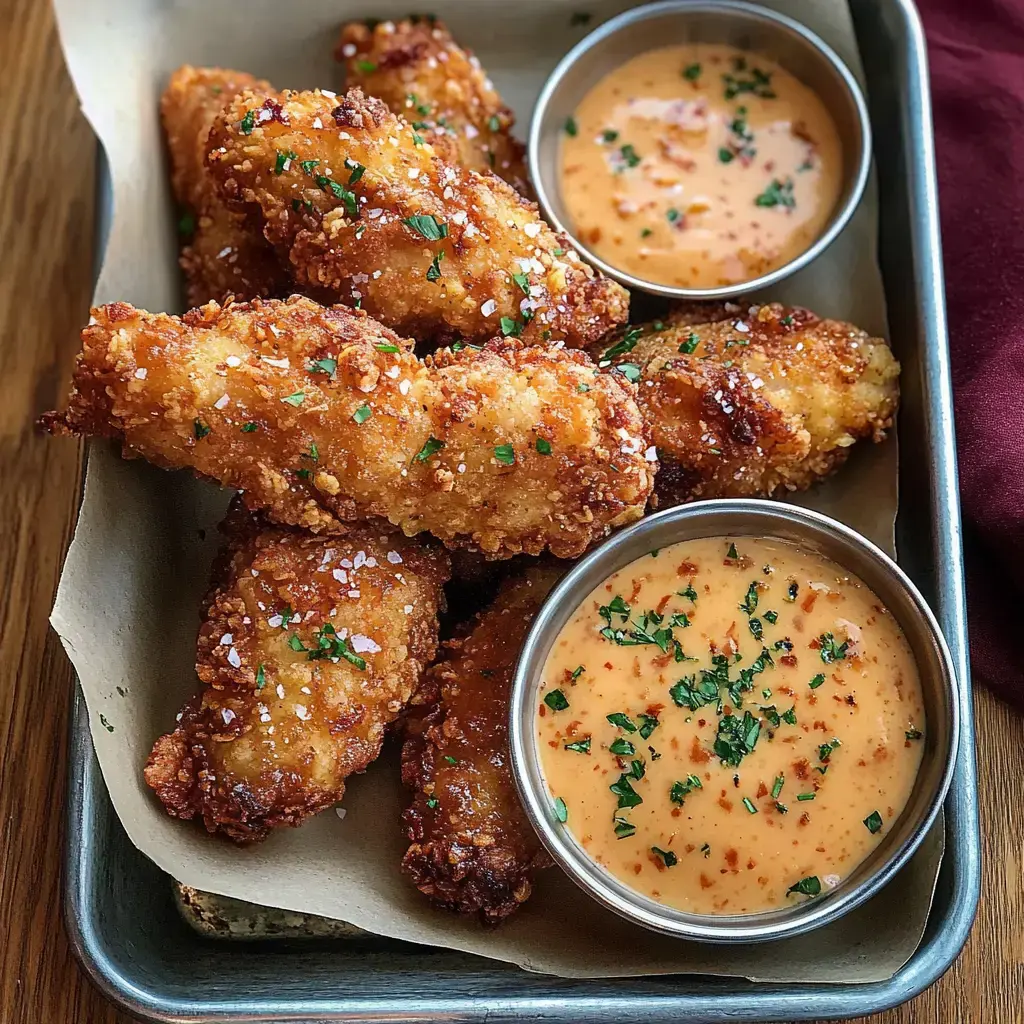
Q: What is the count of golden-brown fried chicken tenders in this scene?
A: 7